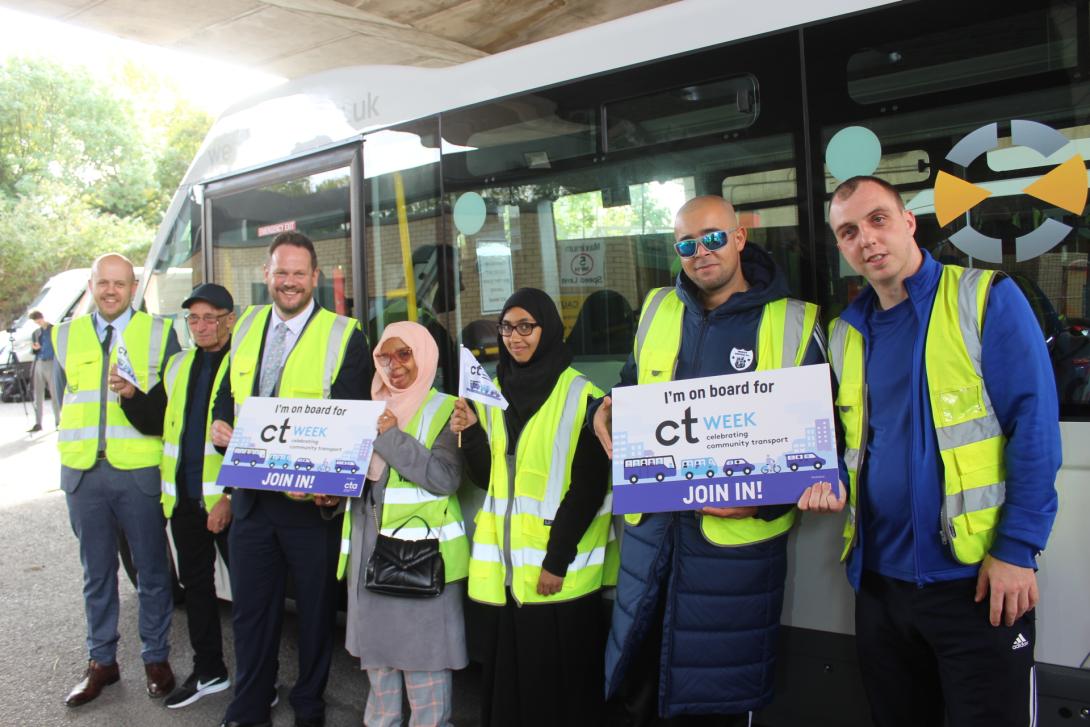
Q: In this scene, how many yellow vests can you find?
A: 7